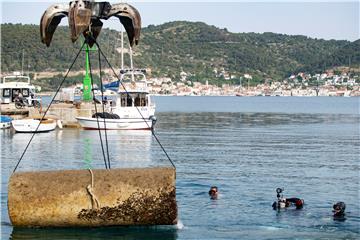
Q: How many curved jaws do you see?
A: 4